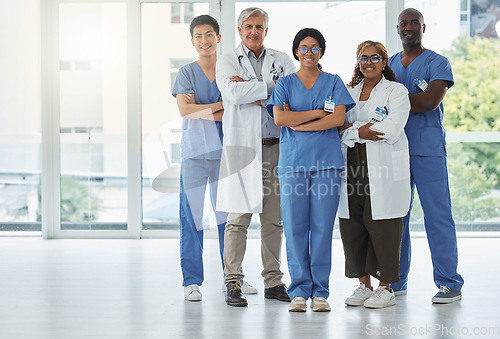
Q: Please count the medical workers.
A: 5